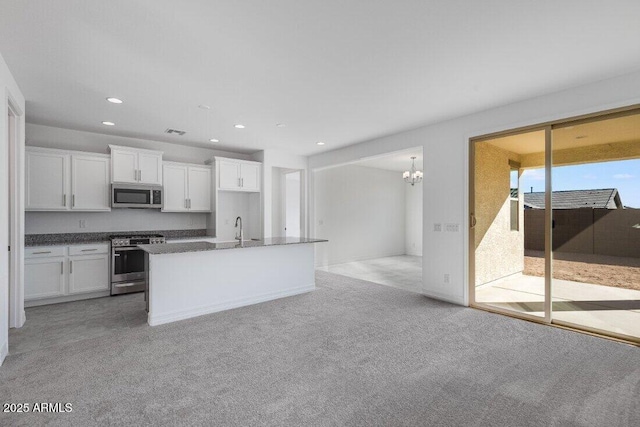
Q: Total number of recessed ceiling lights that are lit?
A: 5